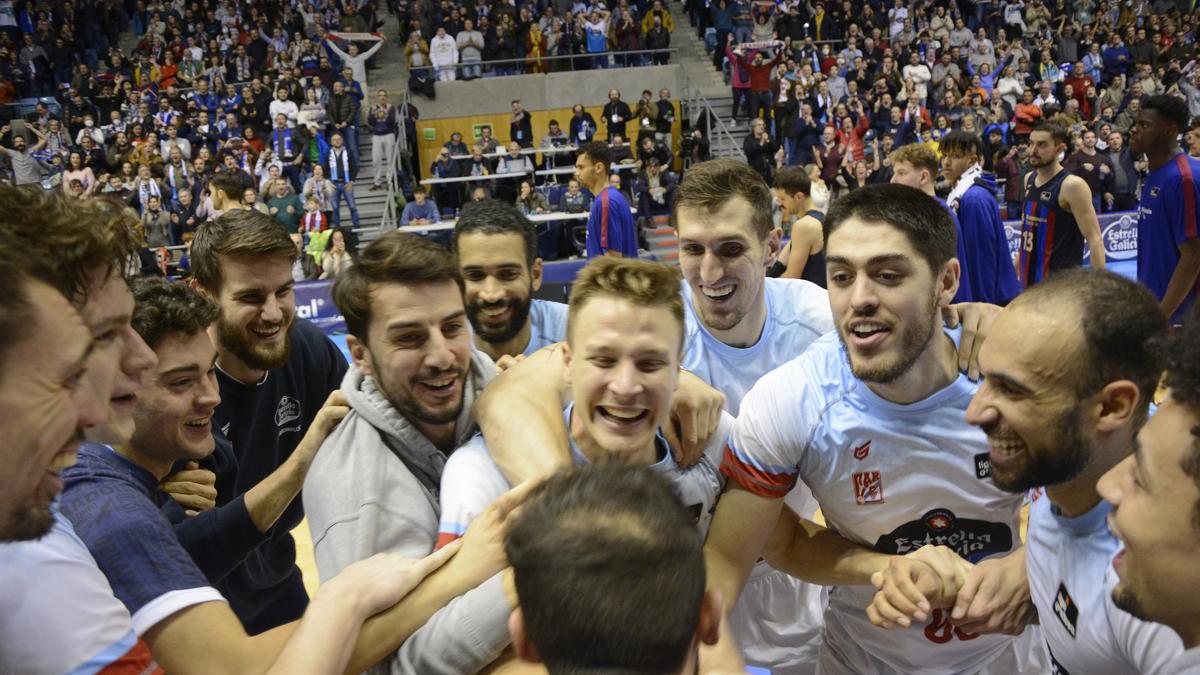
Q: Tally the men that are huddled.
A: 12